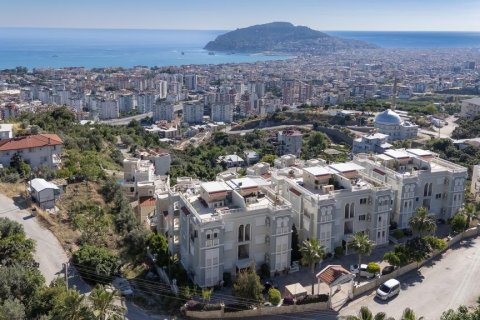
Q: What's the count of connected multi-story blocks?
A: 3